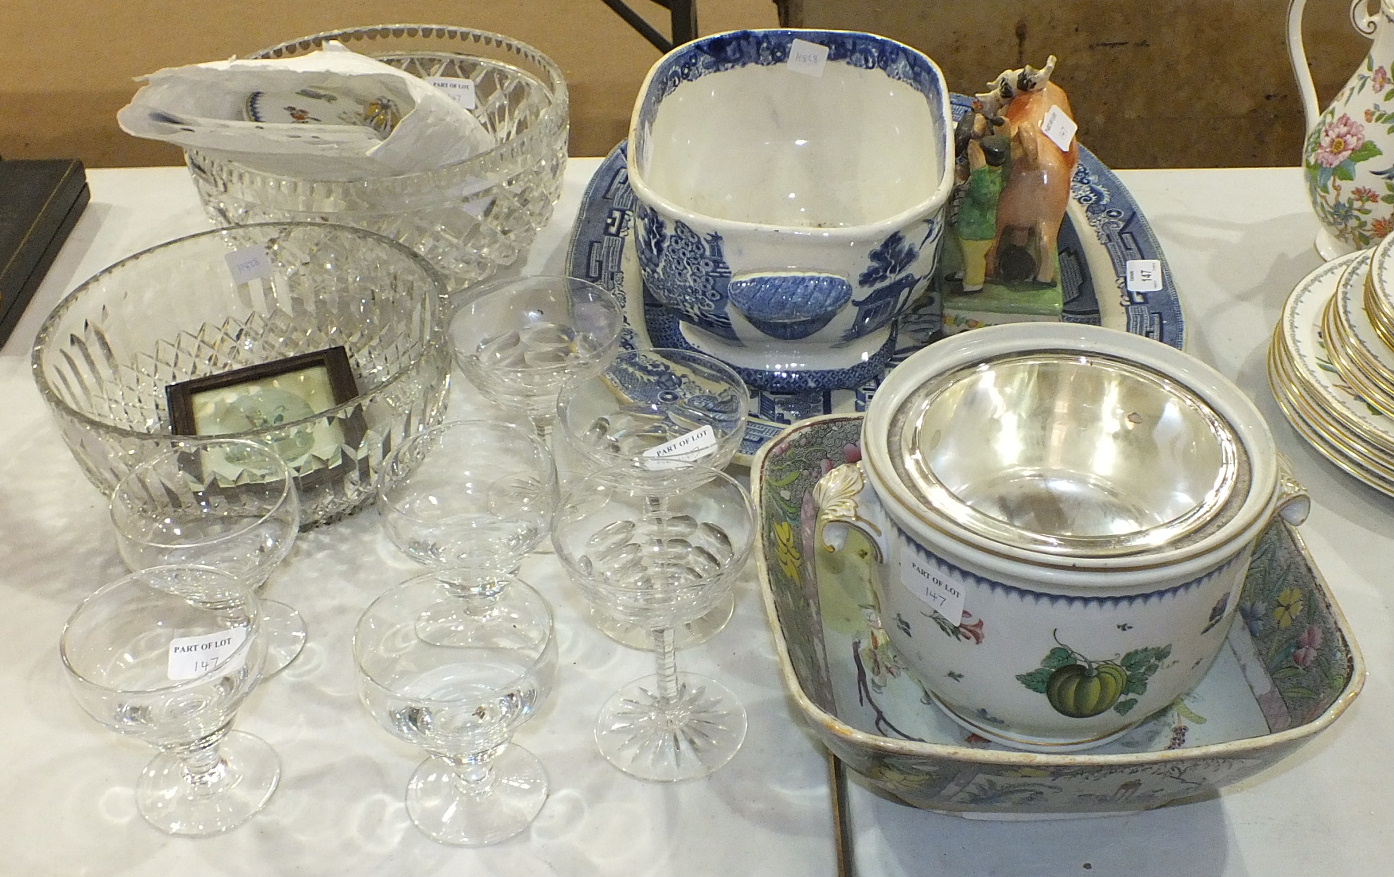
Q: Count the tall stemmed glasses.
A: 3